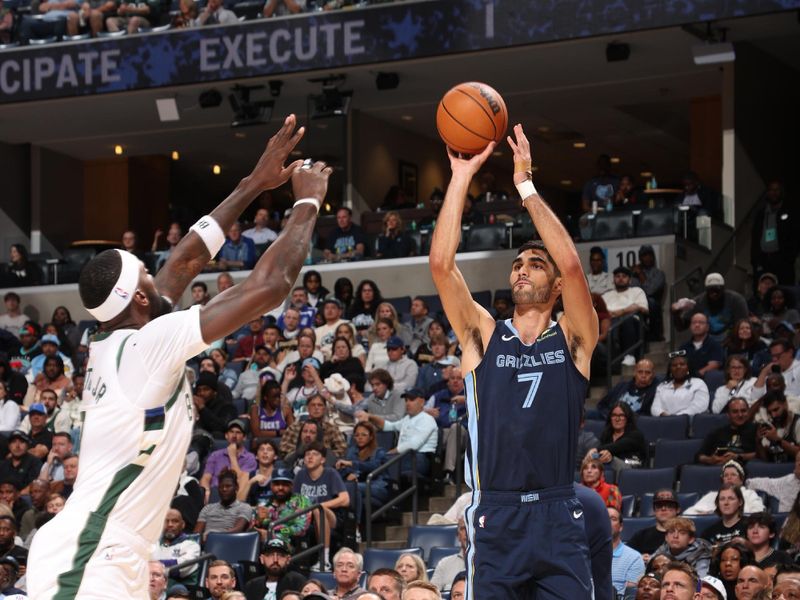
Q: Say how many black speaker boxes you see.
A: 3